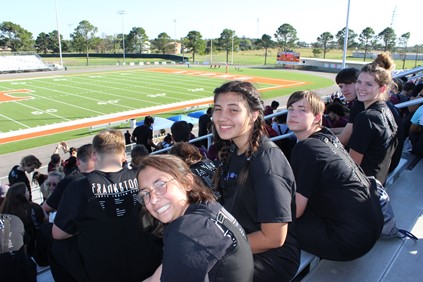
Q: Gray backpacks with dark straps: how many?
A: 1